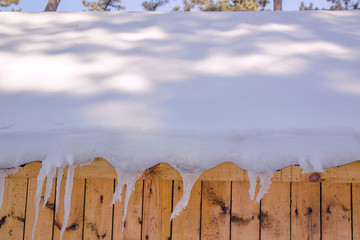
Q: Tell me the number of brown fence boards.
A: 13